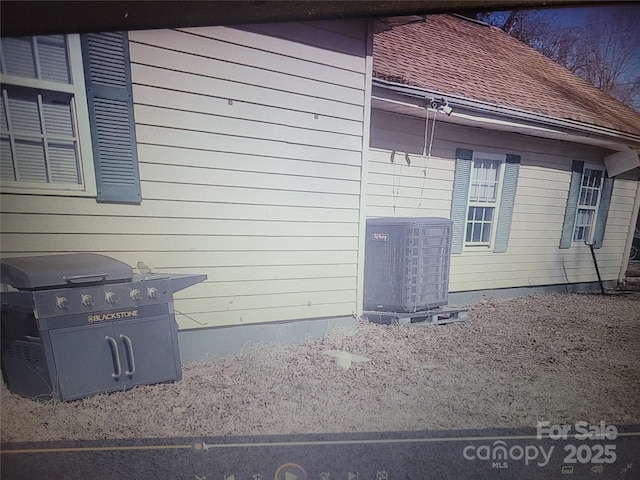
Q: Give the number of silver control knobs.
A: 5